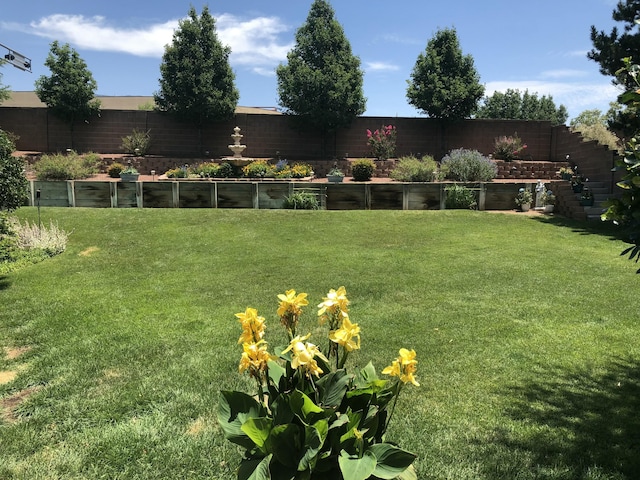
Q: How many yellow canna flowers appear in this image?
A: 7